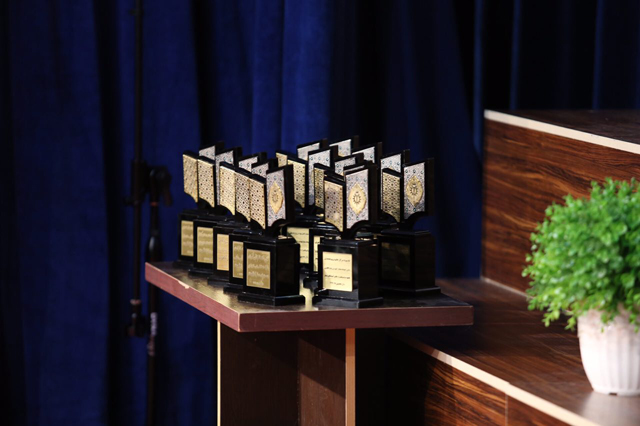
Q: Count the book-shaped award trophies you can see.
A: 14